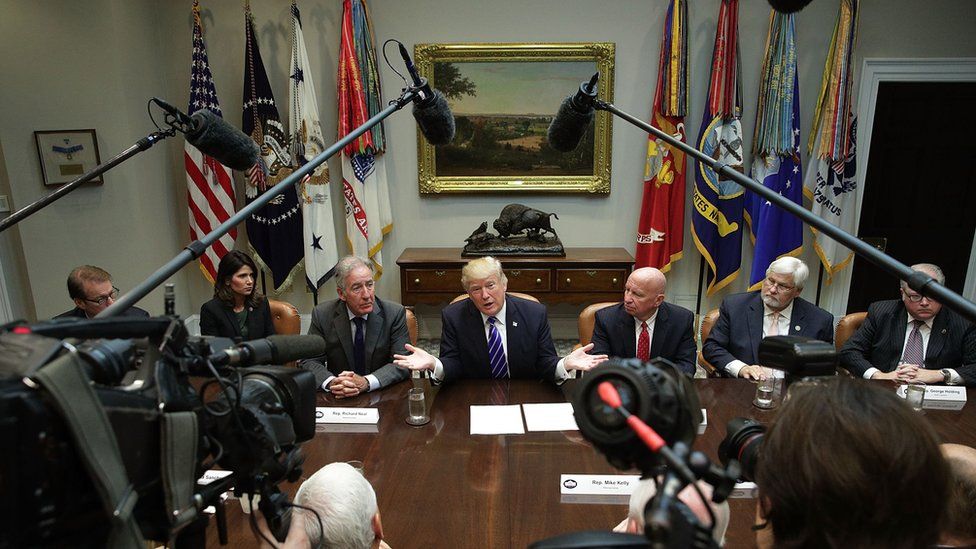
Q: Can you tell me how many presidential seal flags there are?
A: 1